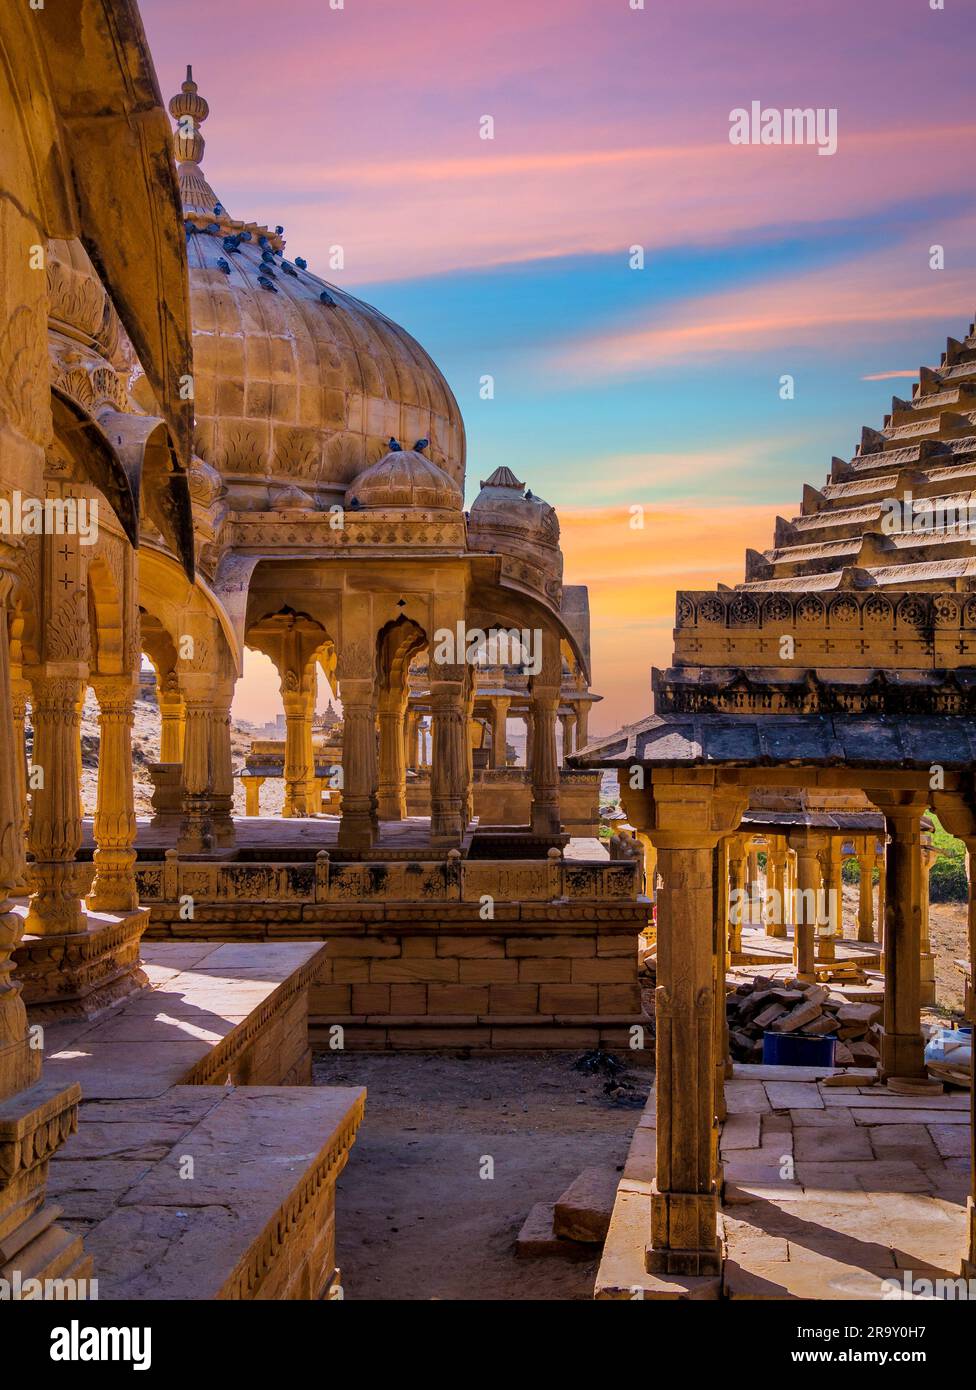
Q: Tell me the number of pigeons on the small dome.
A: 2